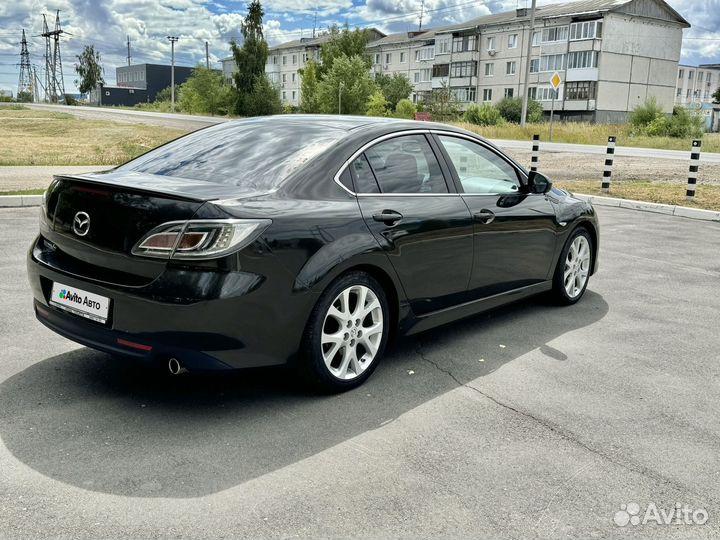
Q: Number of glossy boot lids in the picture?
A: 1